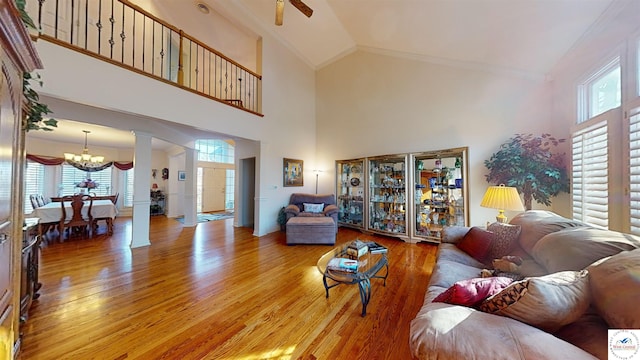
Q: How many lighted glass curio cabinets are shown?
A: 3